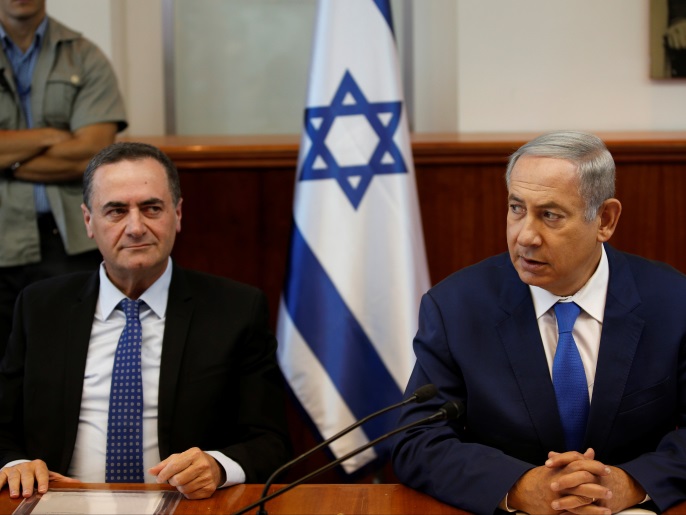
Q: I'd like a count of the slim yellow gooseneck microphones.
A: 0